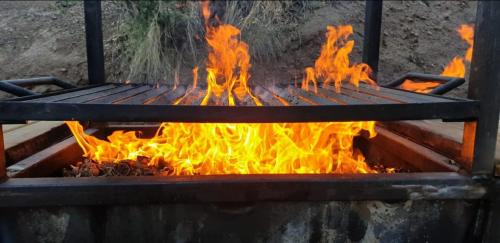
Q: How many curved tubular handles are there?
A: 2